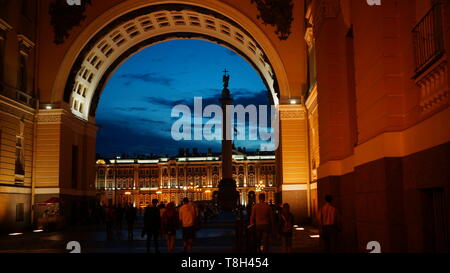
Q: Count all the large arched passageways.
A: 1